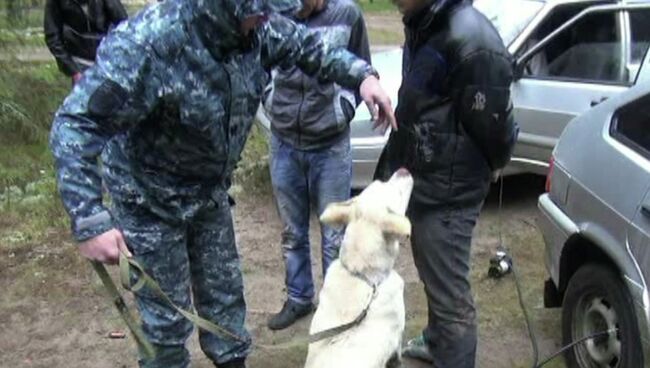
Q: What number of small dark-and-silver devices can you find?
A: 1